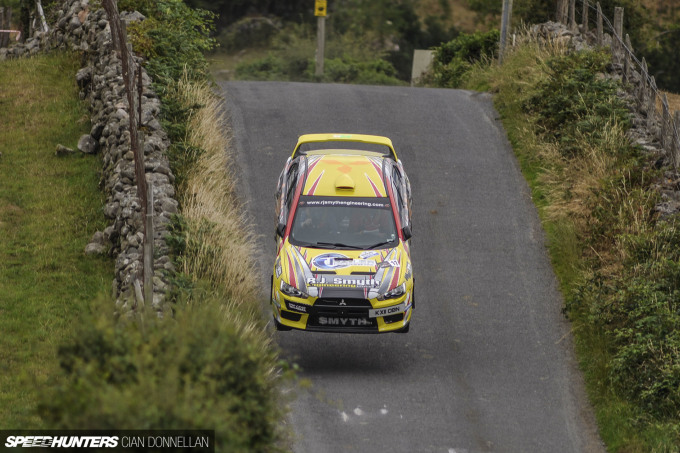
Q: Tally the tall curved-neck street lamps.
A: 0